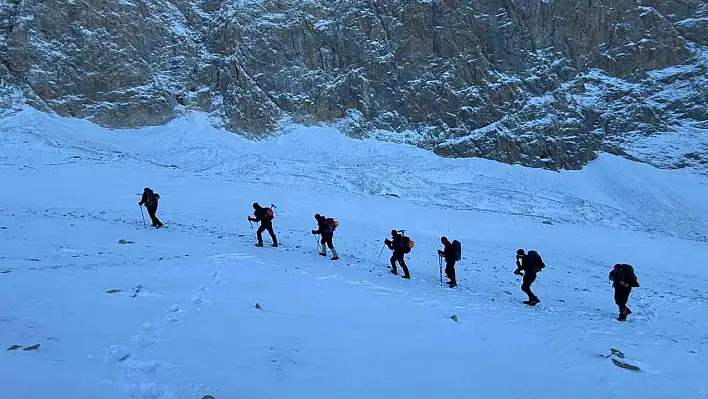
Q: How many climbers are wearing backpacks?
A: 7